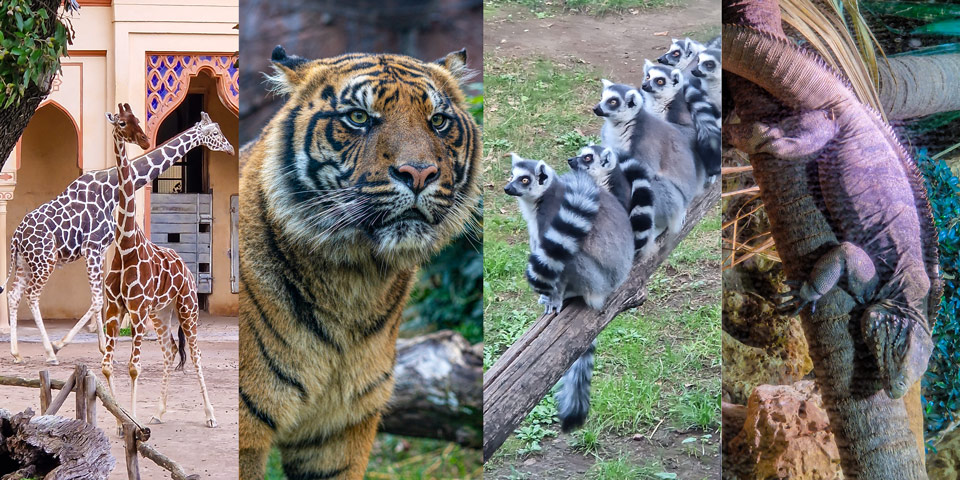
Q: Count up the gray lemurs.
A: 6